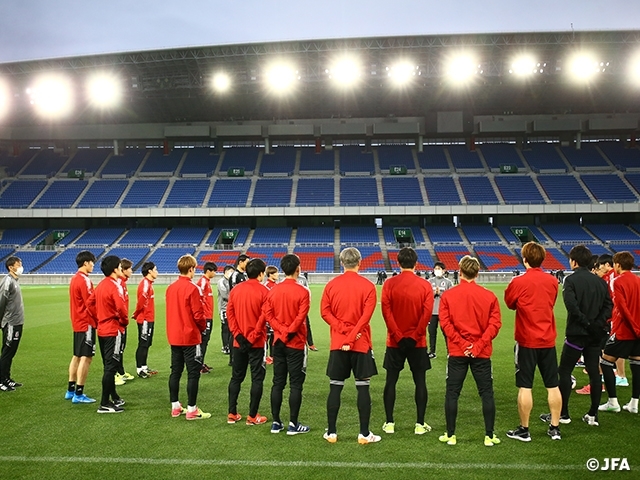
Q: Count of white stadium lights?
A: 11